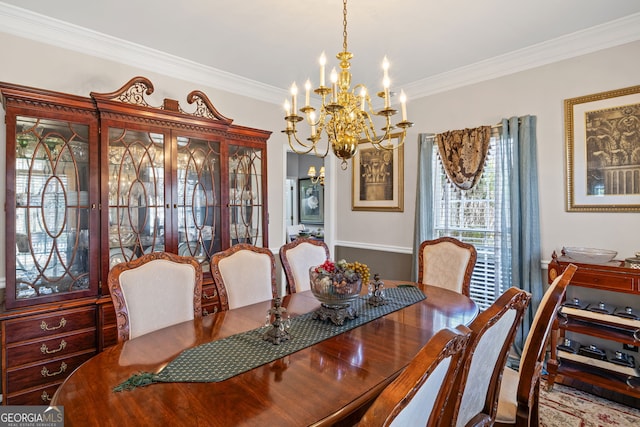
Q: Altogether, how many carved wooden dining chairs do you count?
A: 7